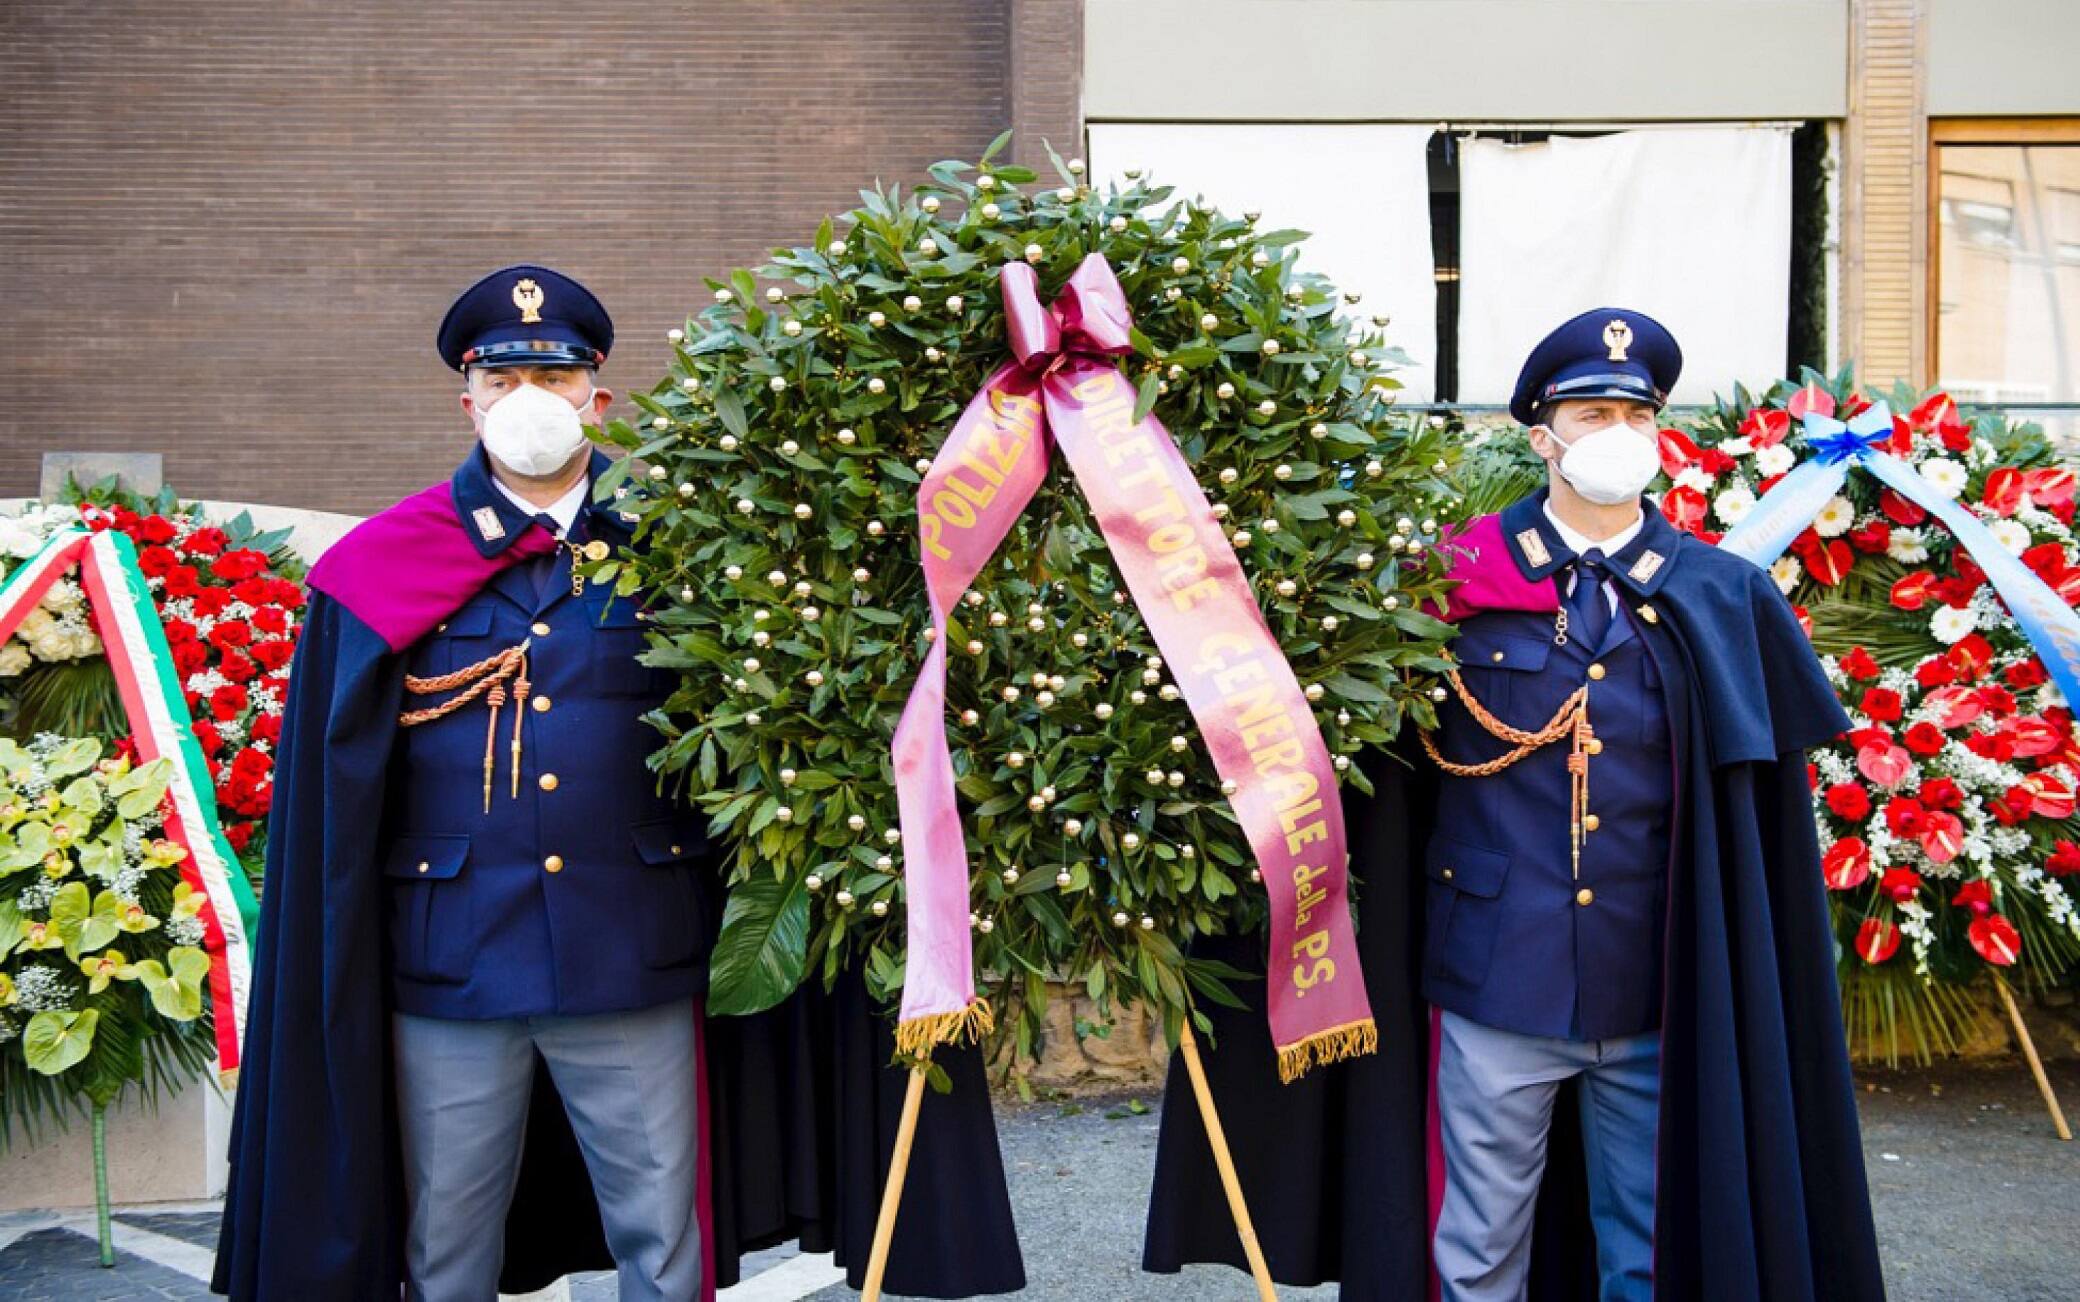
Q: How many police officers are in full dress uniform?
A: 2